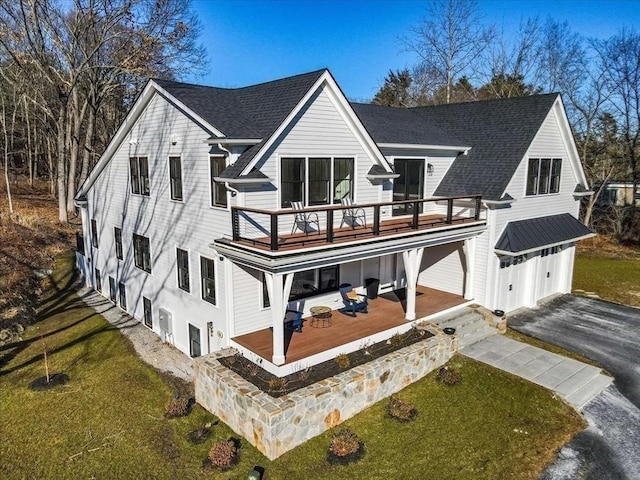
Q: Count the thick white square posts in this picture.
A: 3